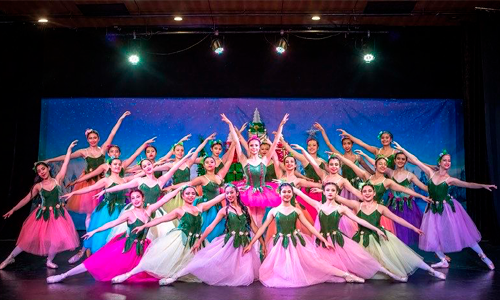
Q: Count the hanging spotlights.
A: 4